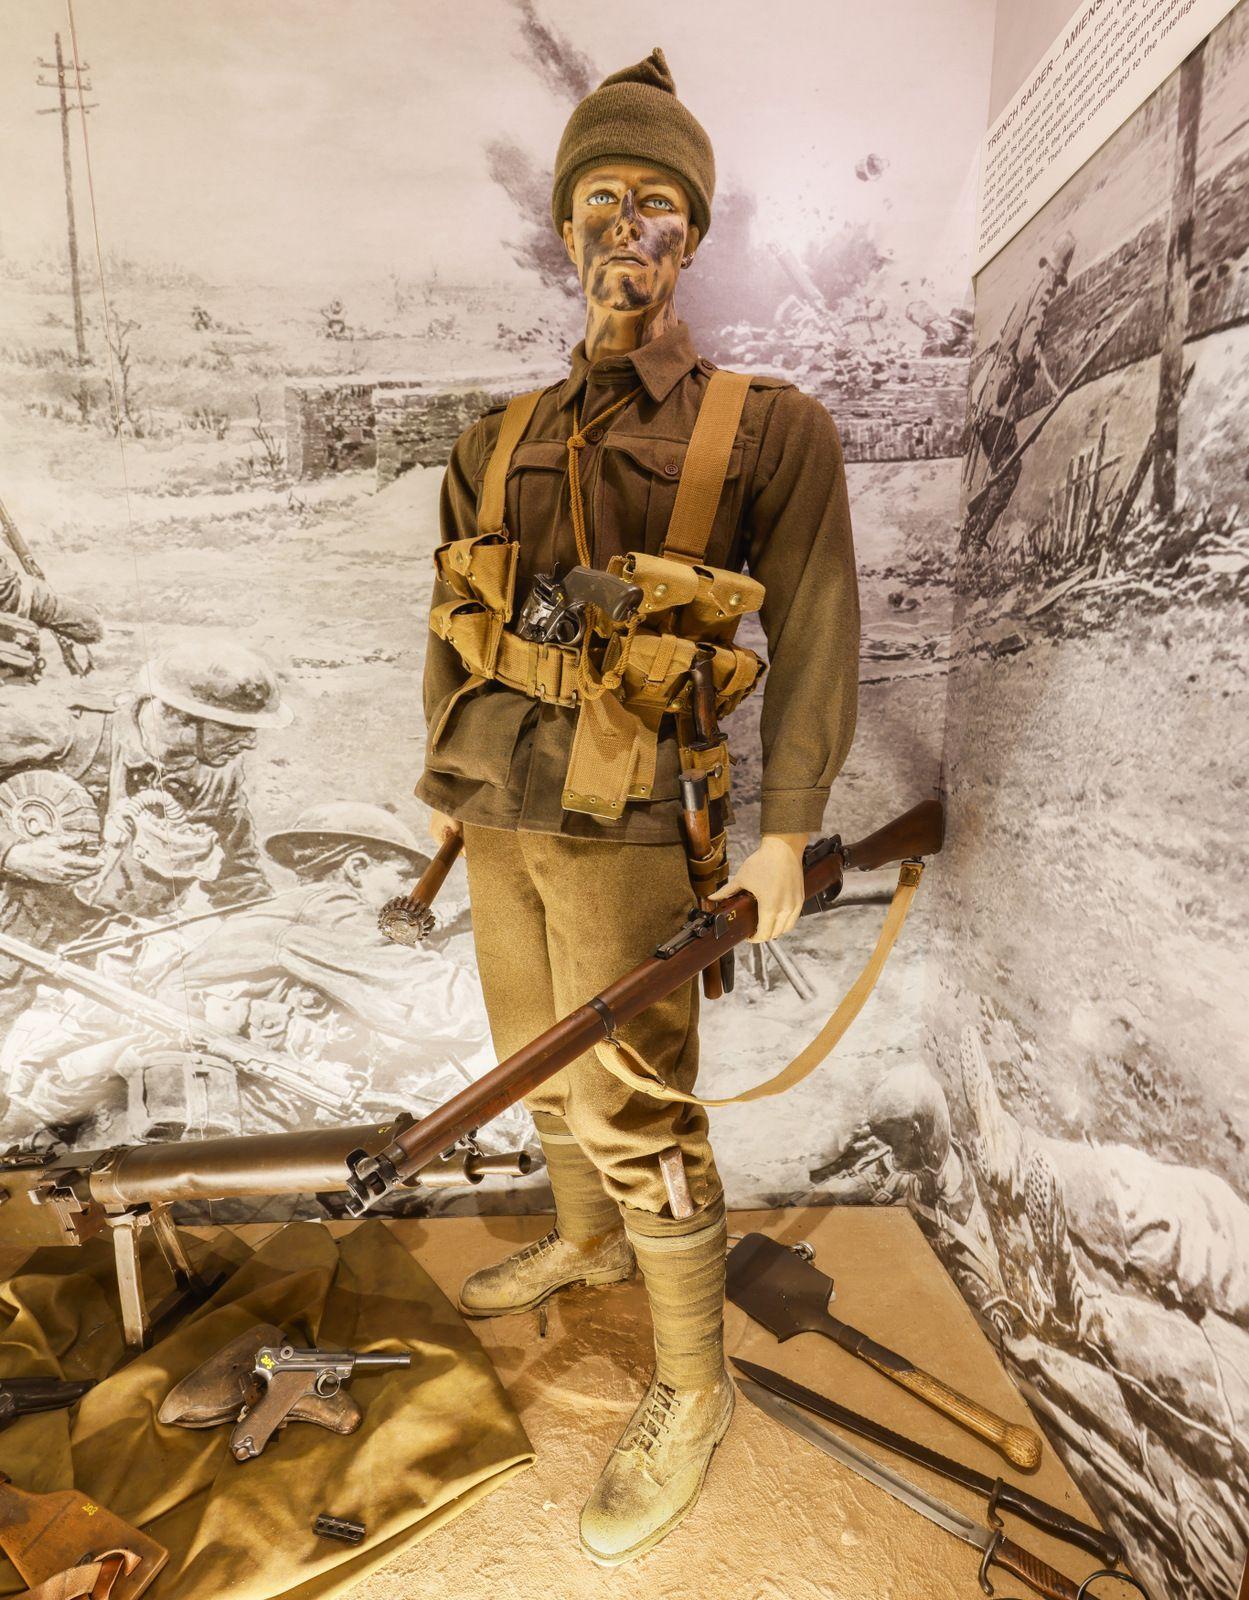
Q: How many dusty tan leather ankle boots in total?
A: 2